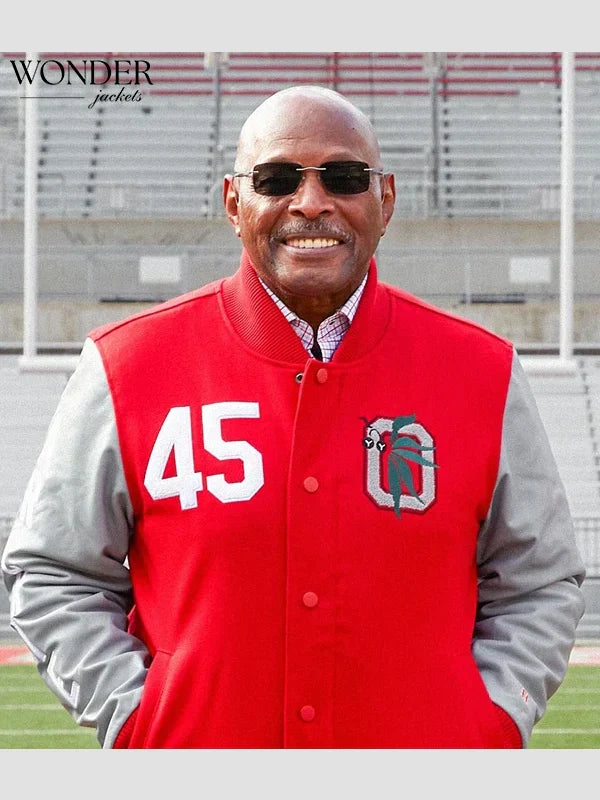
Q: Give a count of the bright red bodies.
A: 1